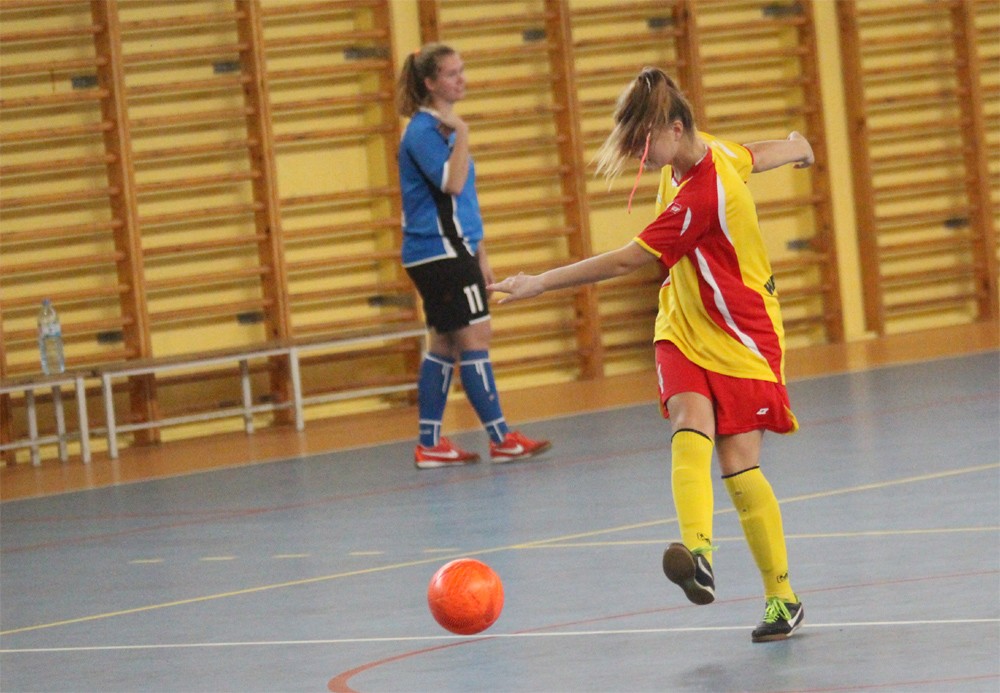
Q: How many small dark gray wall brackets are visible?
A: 11